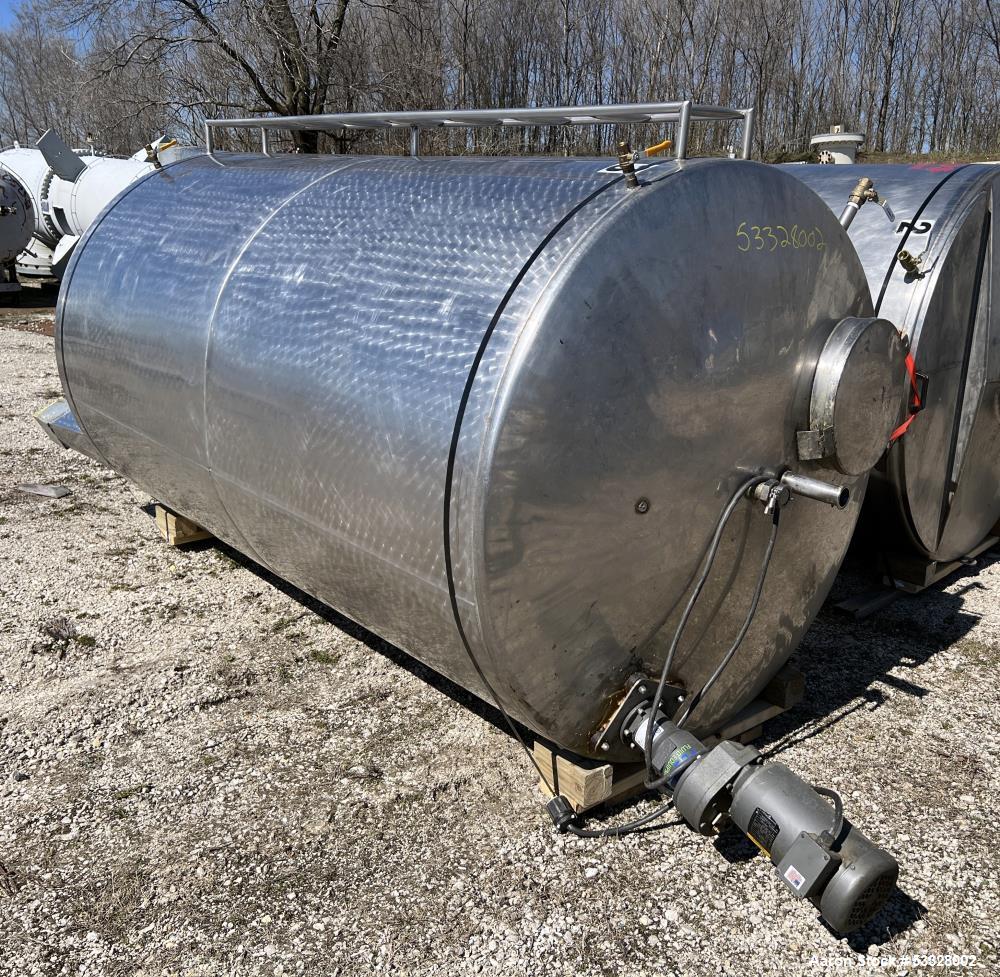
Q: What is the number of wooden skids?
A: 3